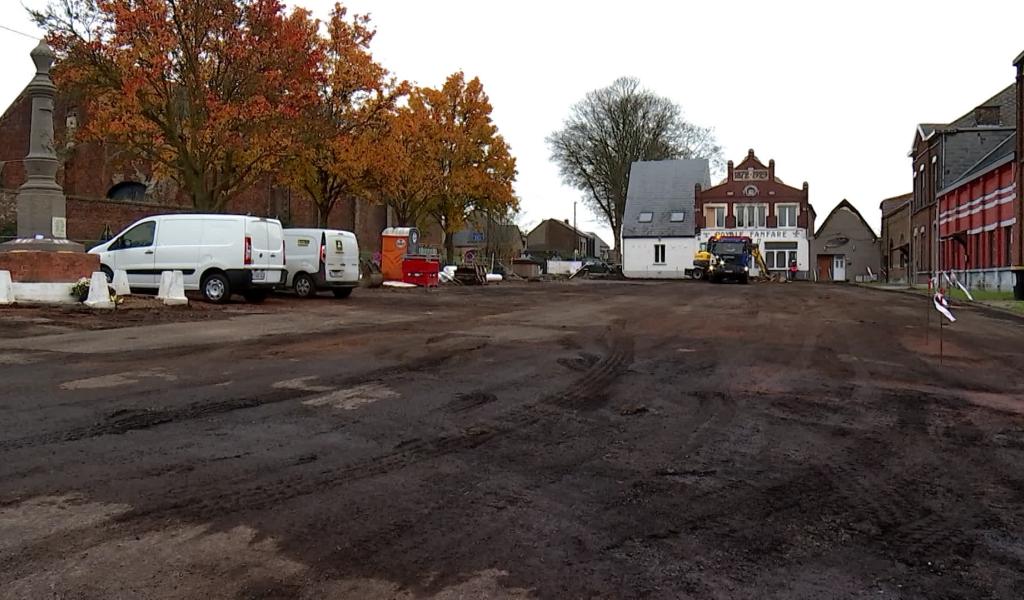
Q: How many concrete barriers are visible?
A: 5